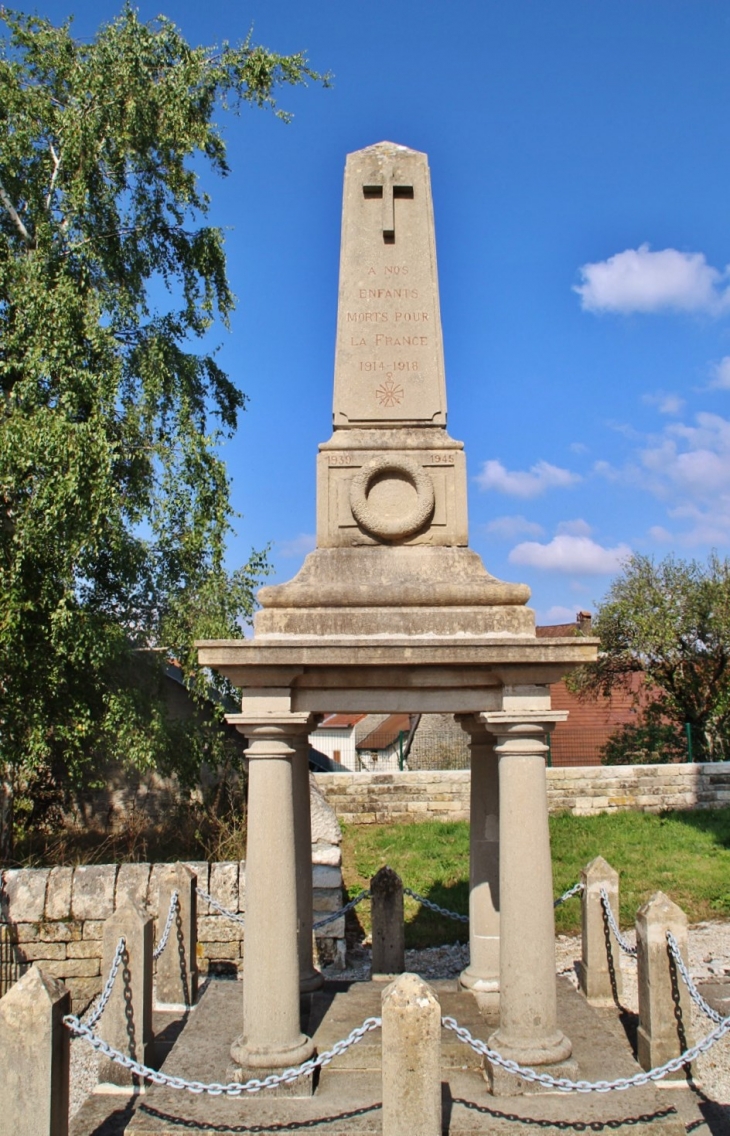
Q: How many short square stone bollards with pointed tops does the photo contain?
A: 7